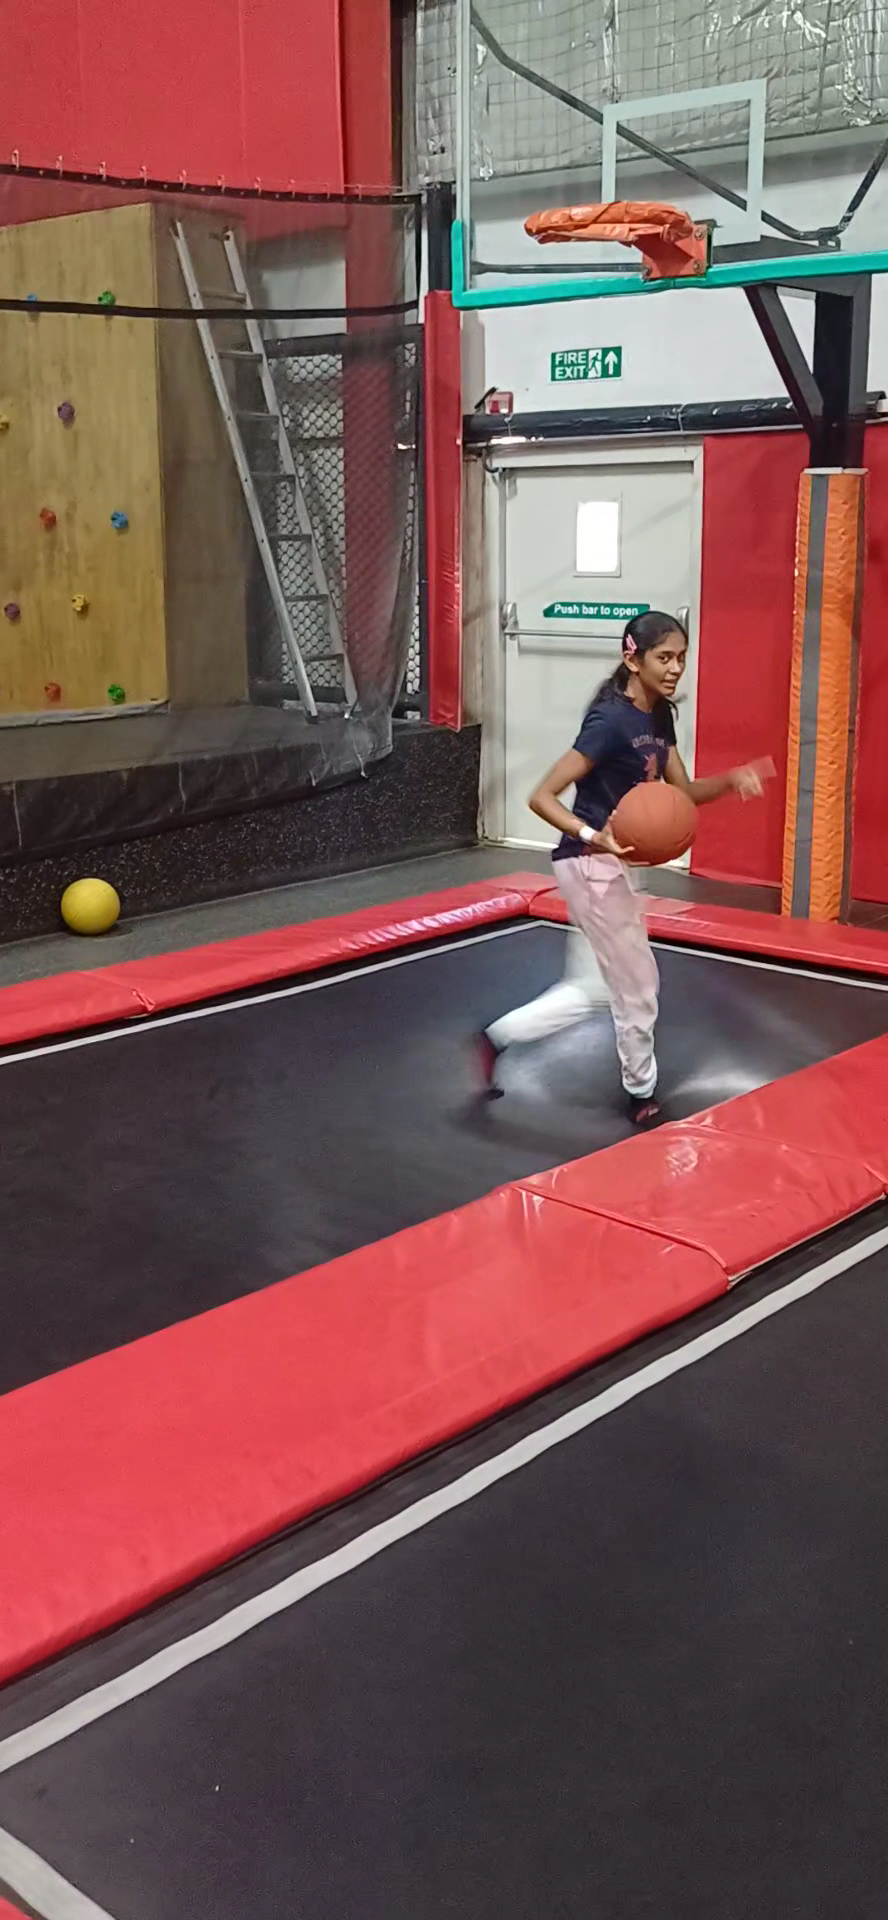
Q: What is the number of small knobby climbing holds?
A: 10